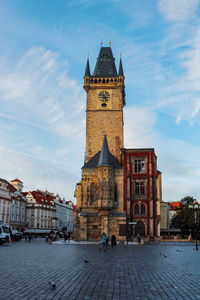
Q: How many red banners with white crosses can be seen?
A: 0